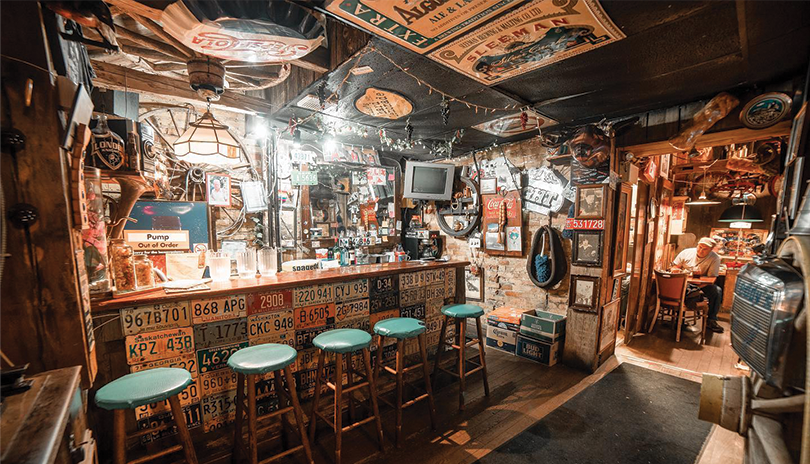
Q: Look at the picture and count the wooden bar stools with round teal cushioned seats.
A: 5